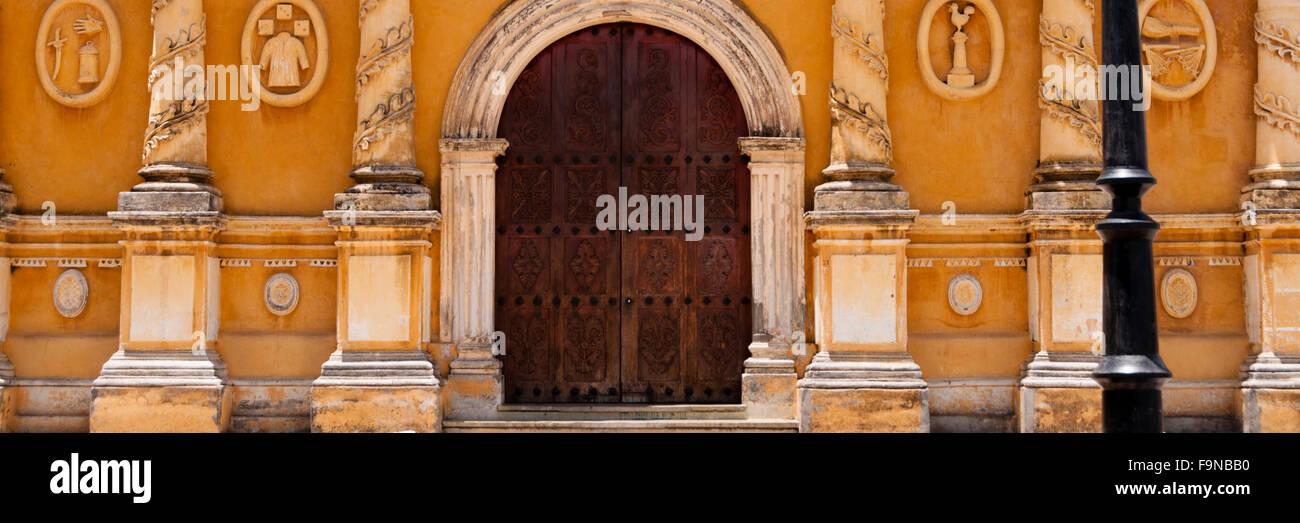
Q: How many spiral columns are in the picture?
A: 5